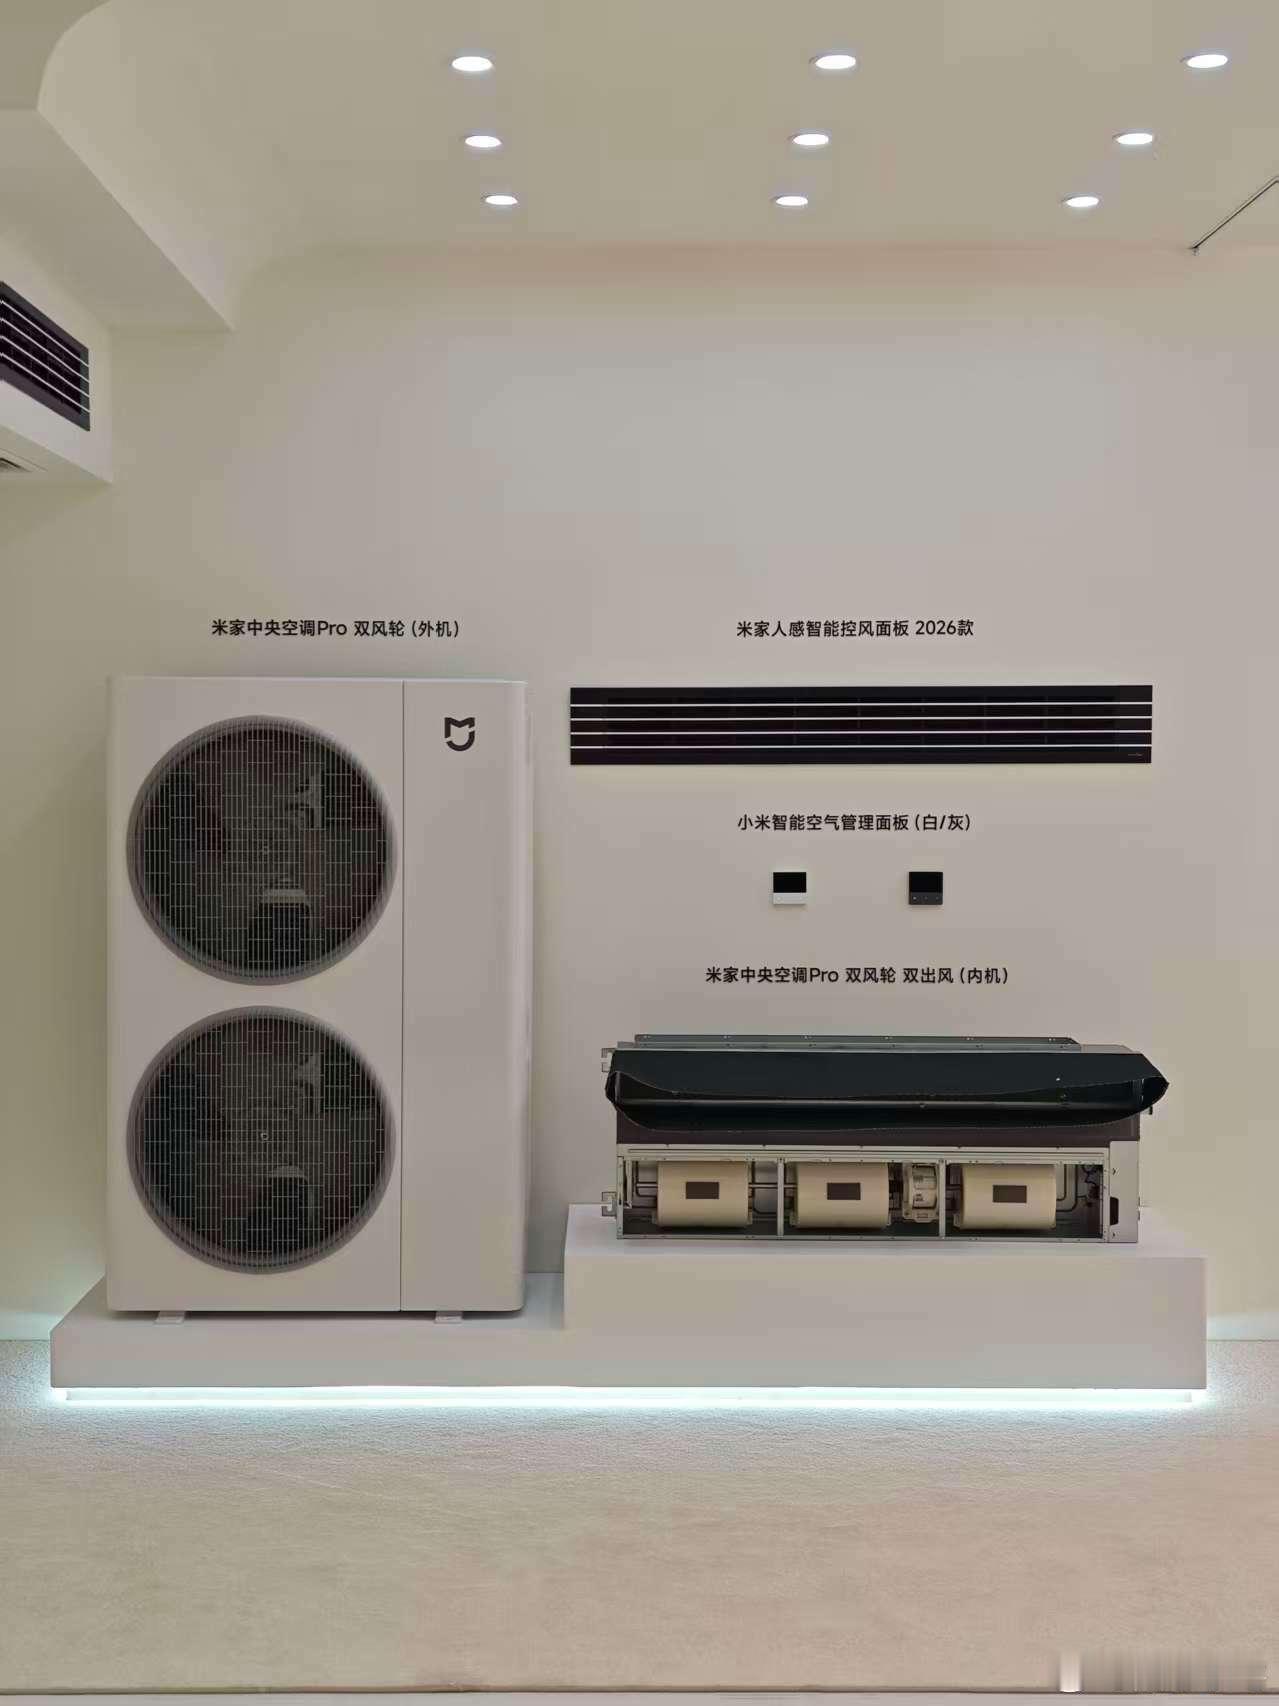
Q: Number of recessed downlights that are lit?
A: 9